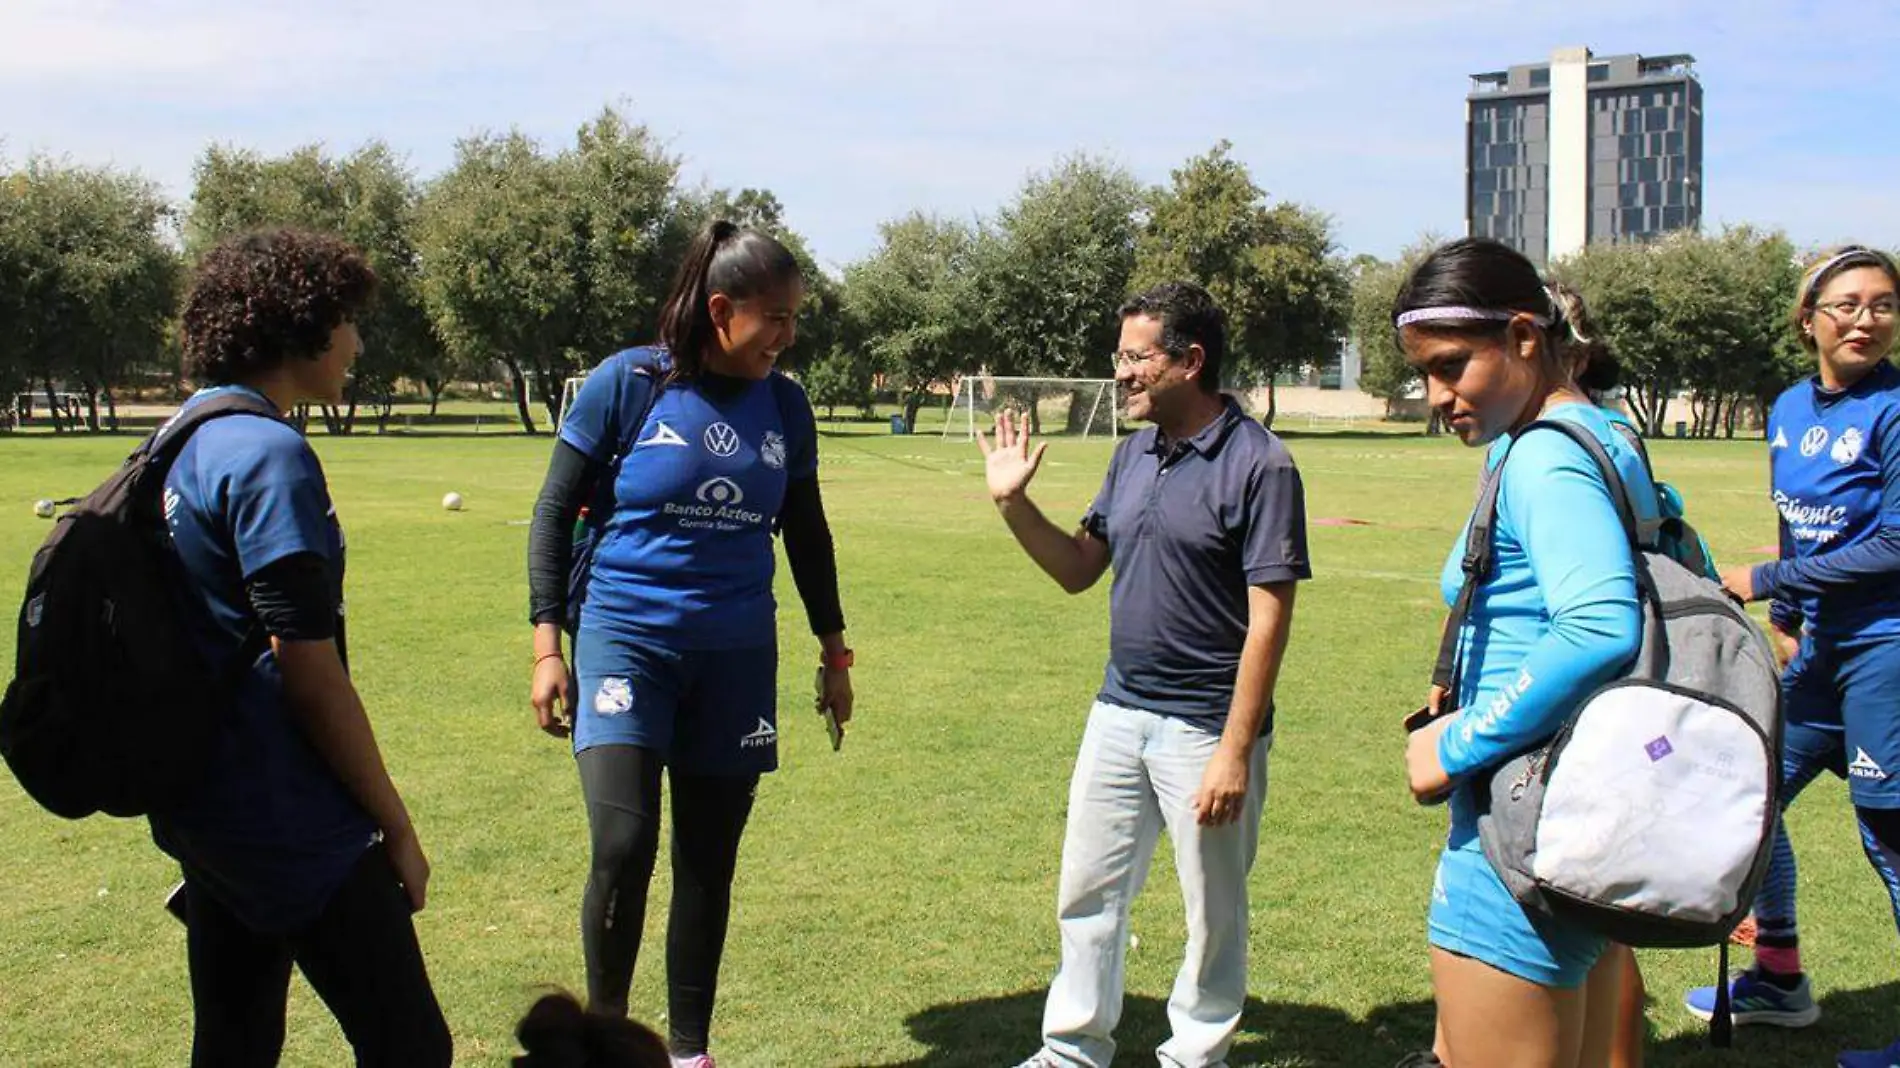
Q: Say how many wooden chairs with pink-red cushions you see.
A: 0